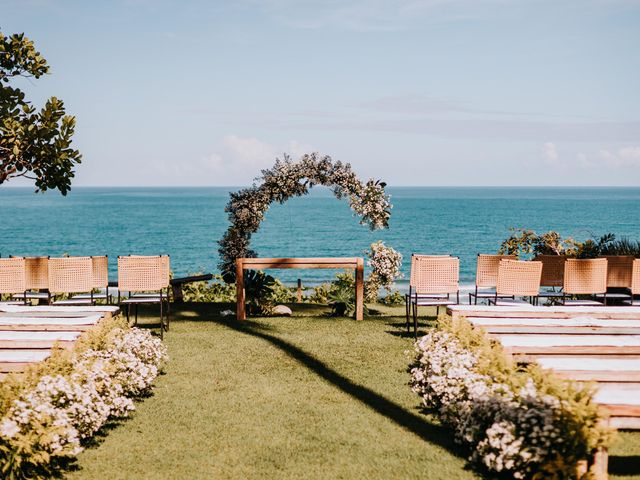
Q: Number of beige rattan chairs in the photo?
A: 14